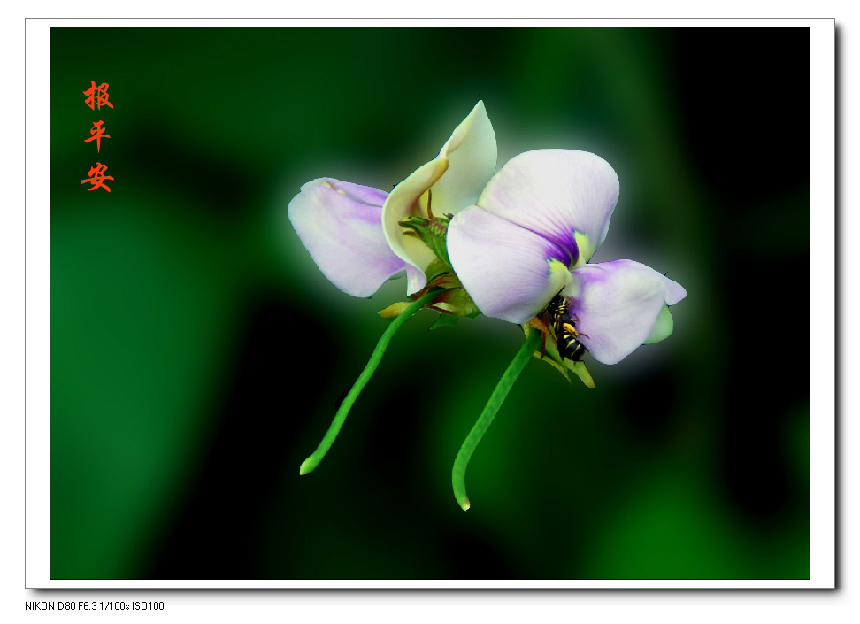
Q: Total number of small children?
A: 0